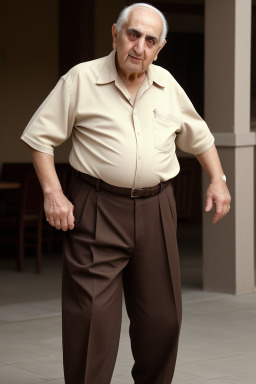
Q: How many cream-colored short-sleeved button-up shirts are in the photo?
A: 1